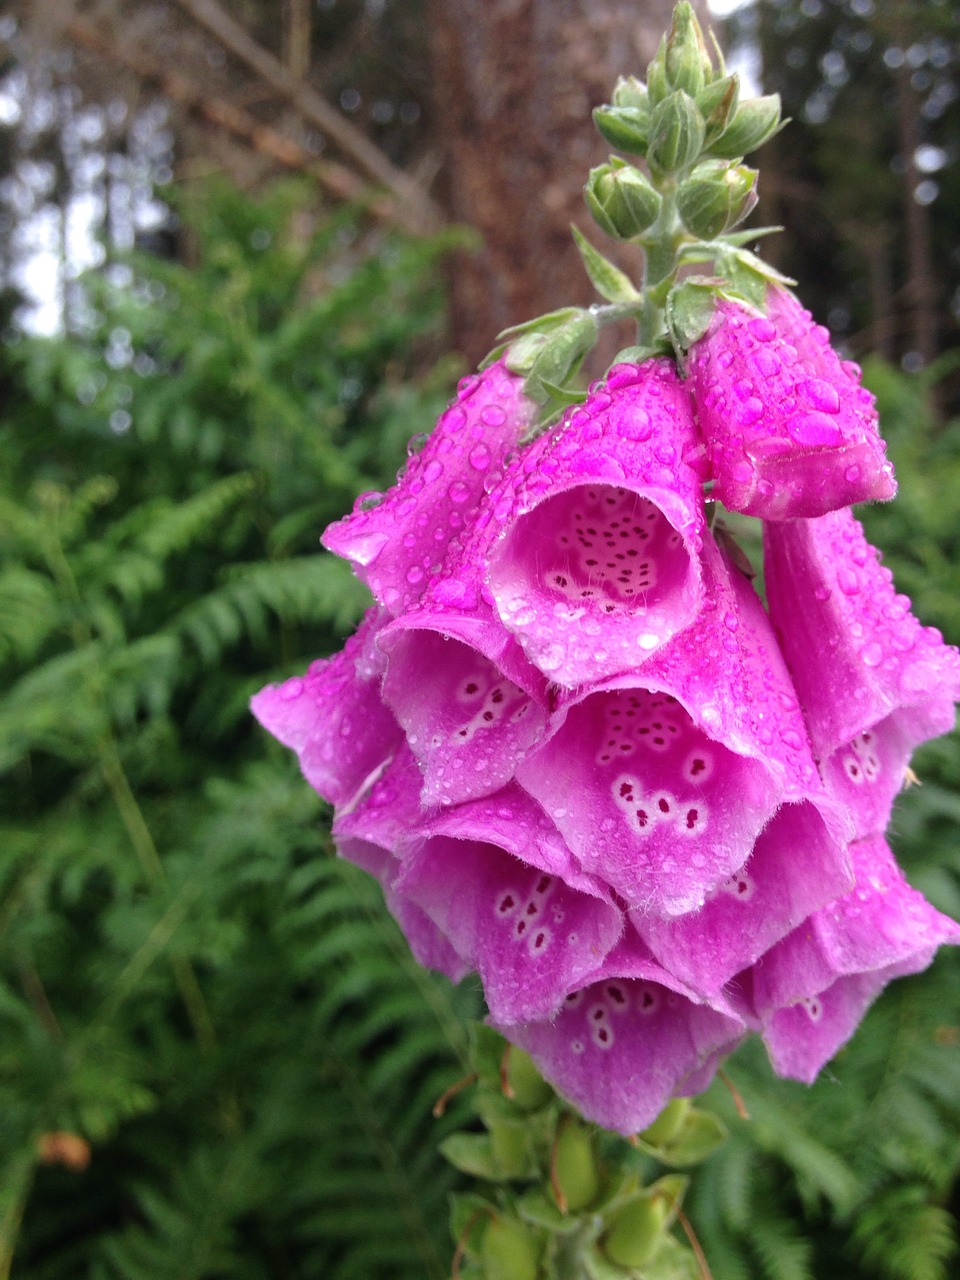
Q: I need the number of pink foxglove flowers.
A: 12